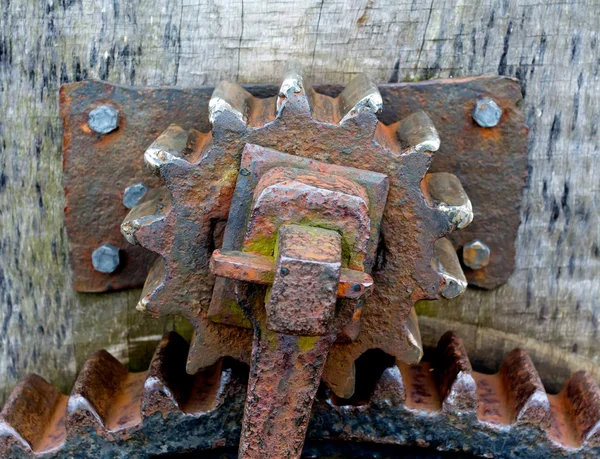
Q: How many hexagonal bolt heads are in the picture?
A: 5